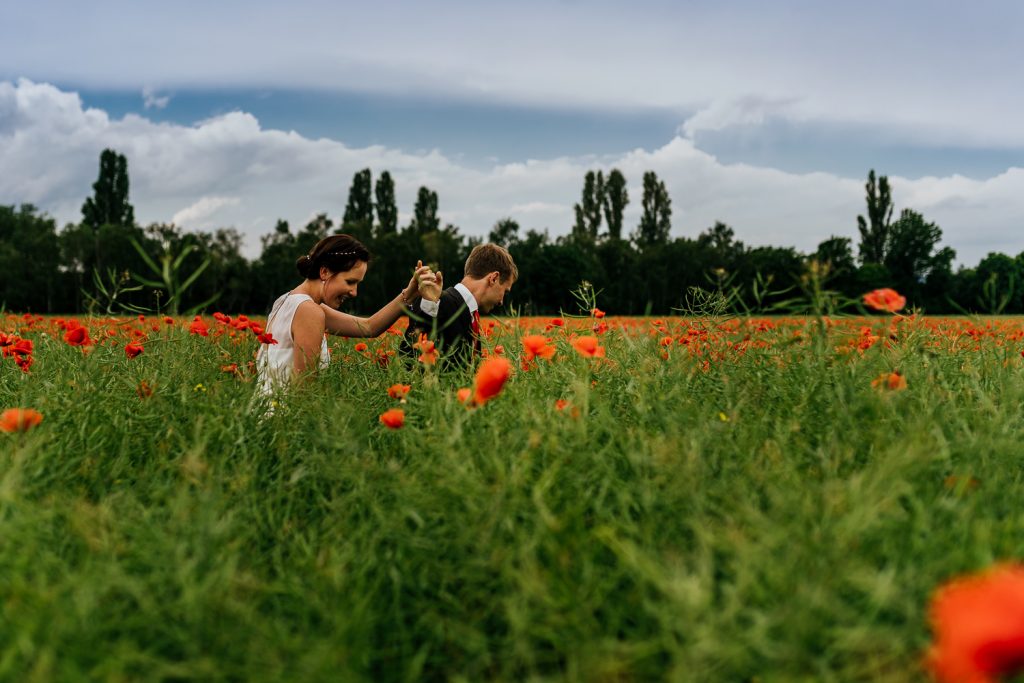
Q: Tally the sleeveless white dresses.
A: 1